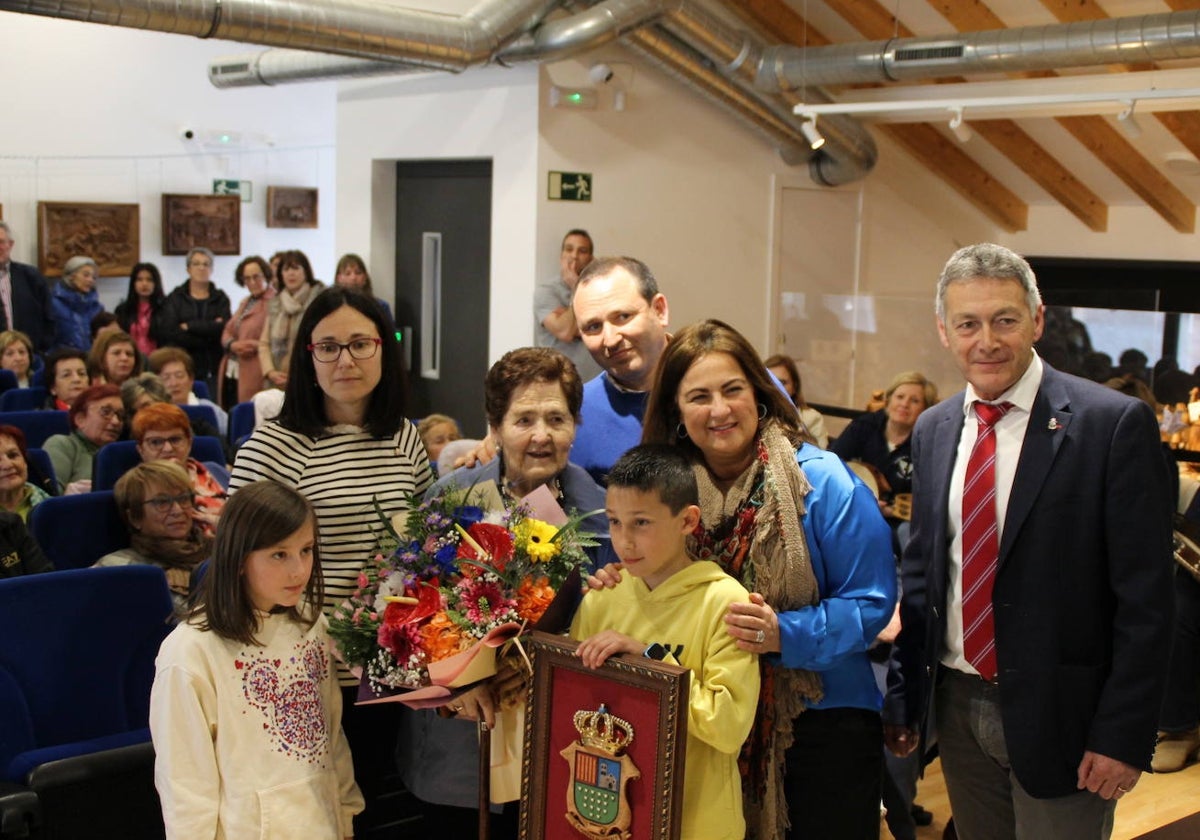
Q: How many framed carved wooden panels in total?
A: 3